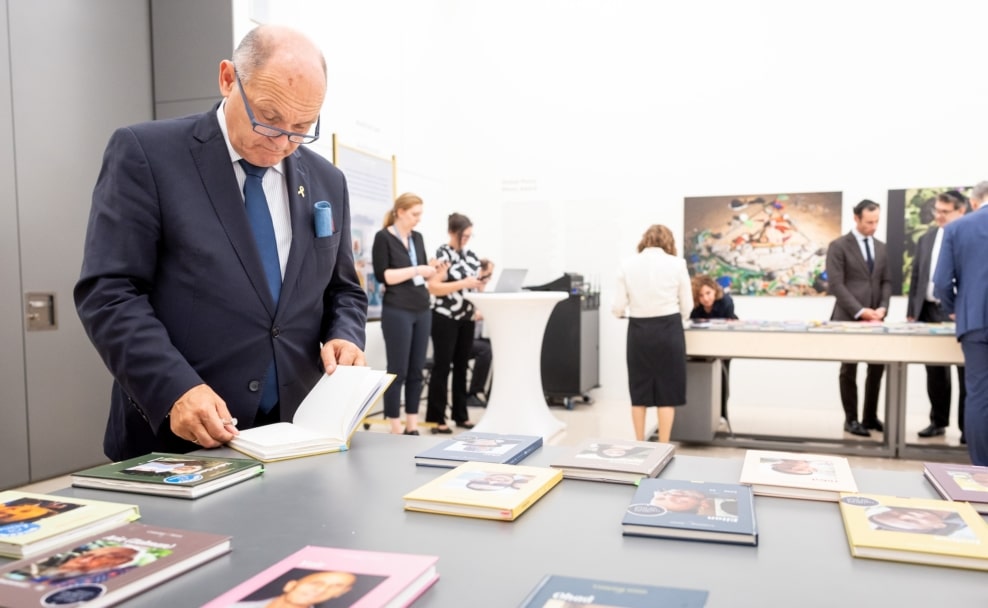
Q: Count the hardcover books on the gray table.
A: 13